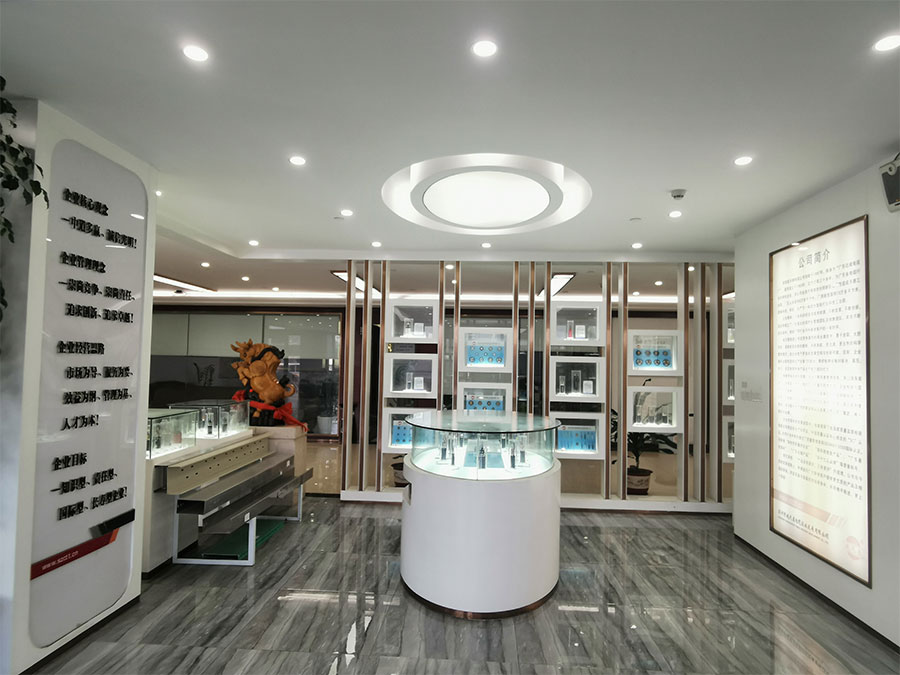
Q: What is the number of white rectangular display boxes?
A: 13